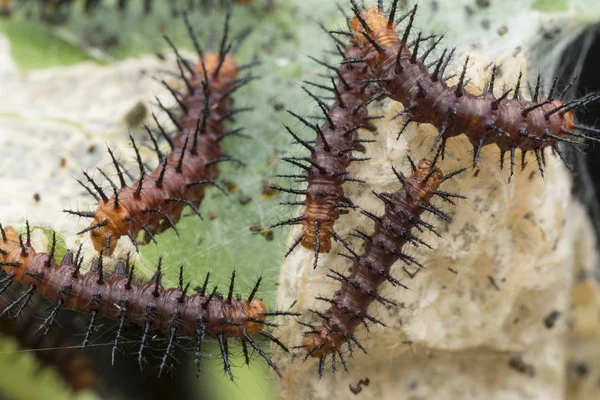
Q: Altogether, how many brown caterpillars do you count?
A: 5